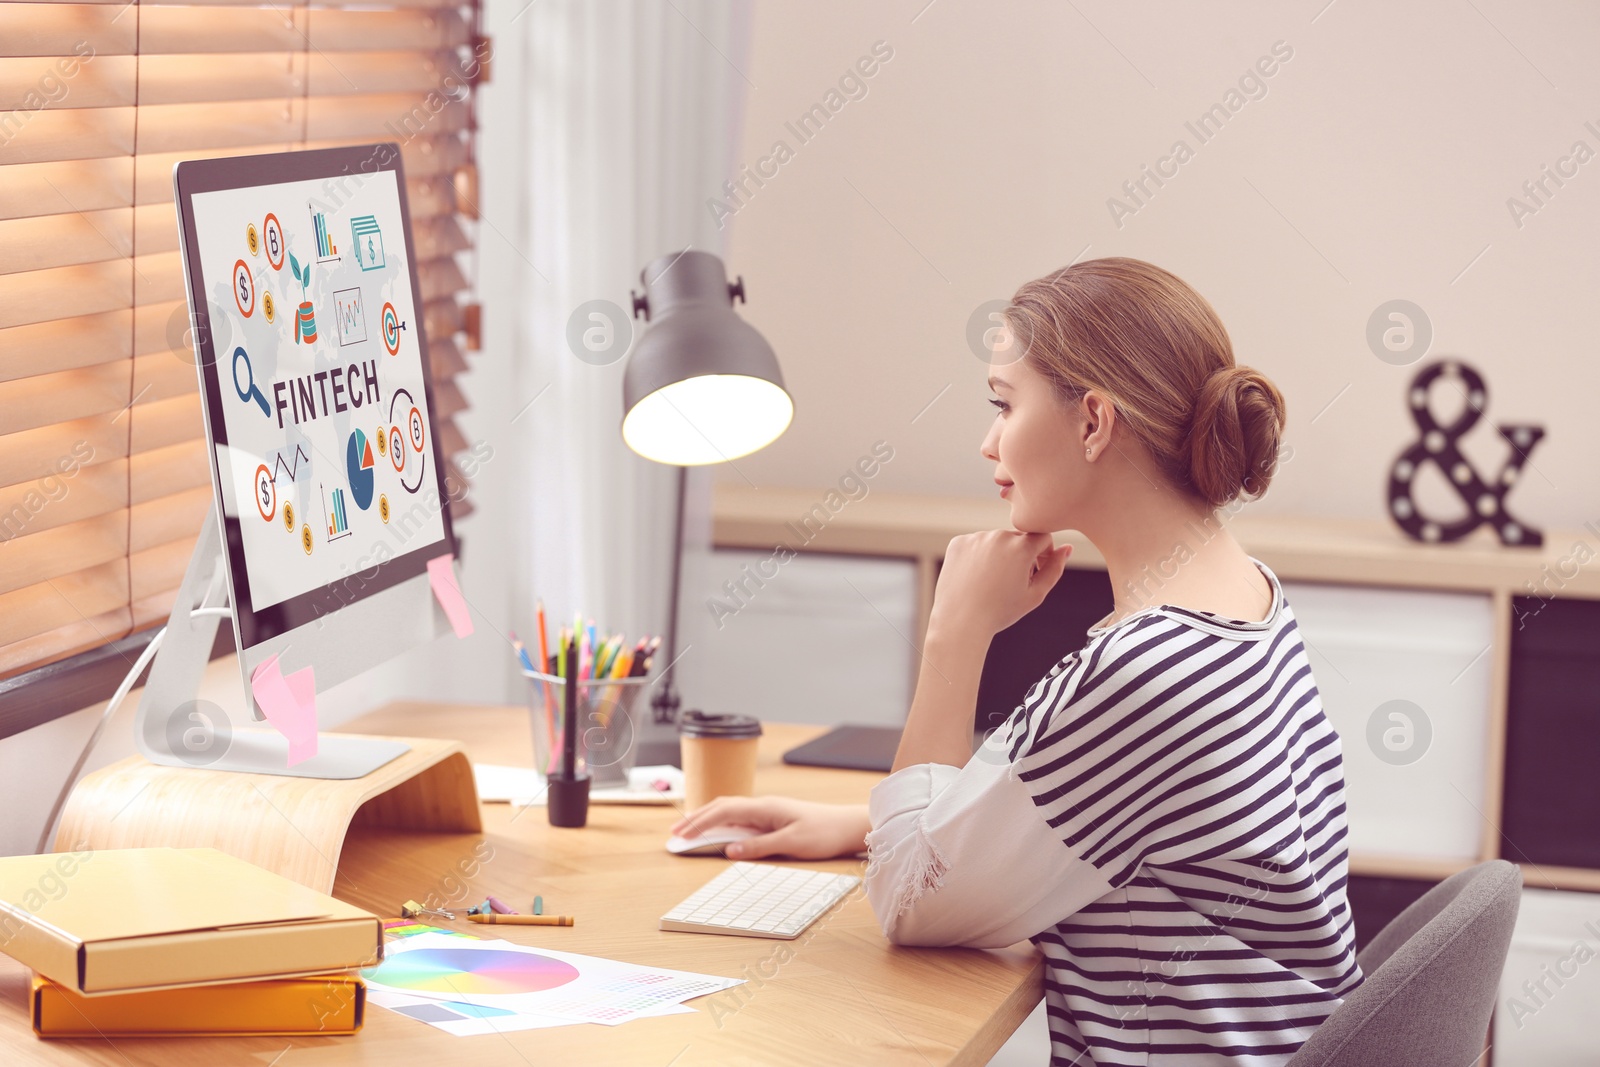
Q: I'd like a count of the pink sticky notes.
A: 3